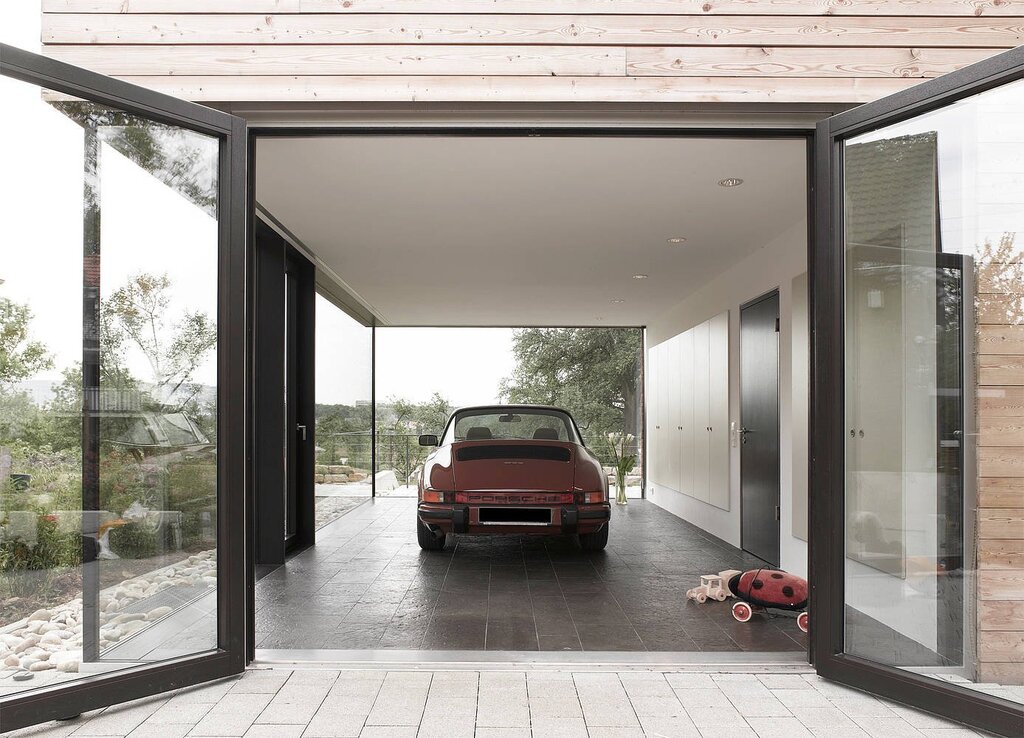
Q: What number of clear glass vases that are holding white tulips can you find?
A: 1